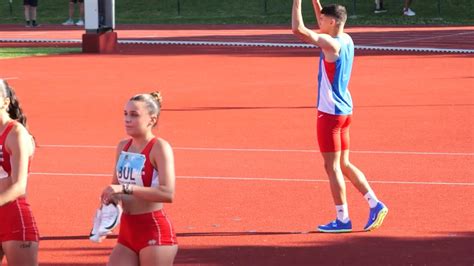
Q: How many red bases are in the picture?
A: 1